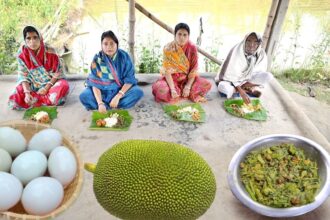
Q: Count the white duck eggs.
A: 7